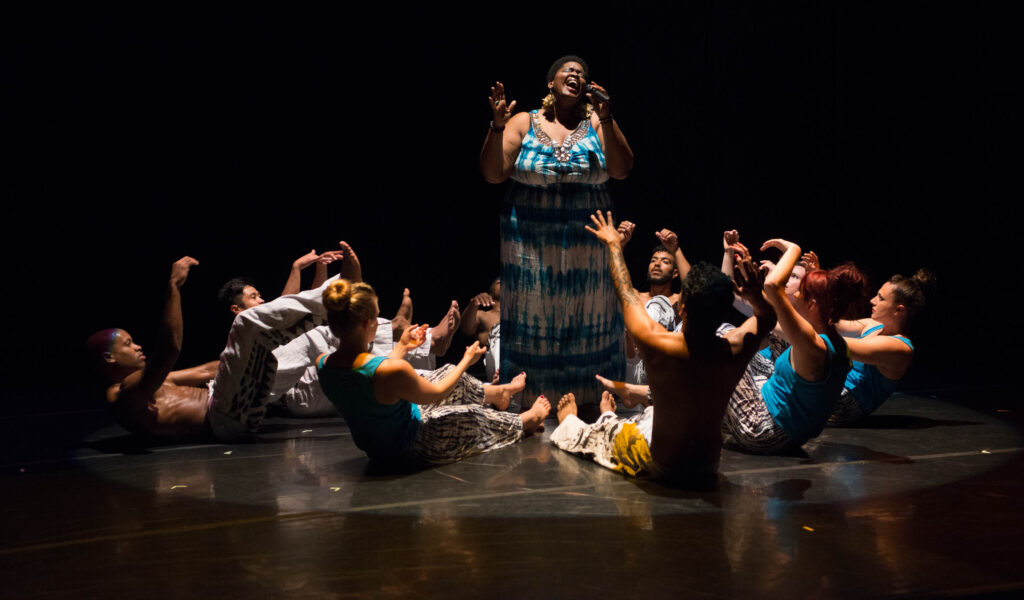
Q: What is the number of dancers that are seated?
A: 9